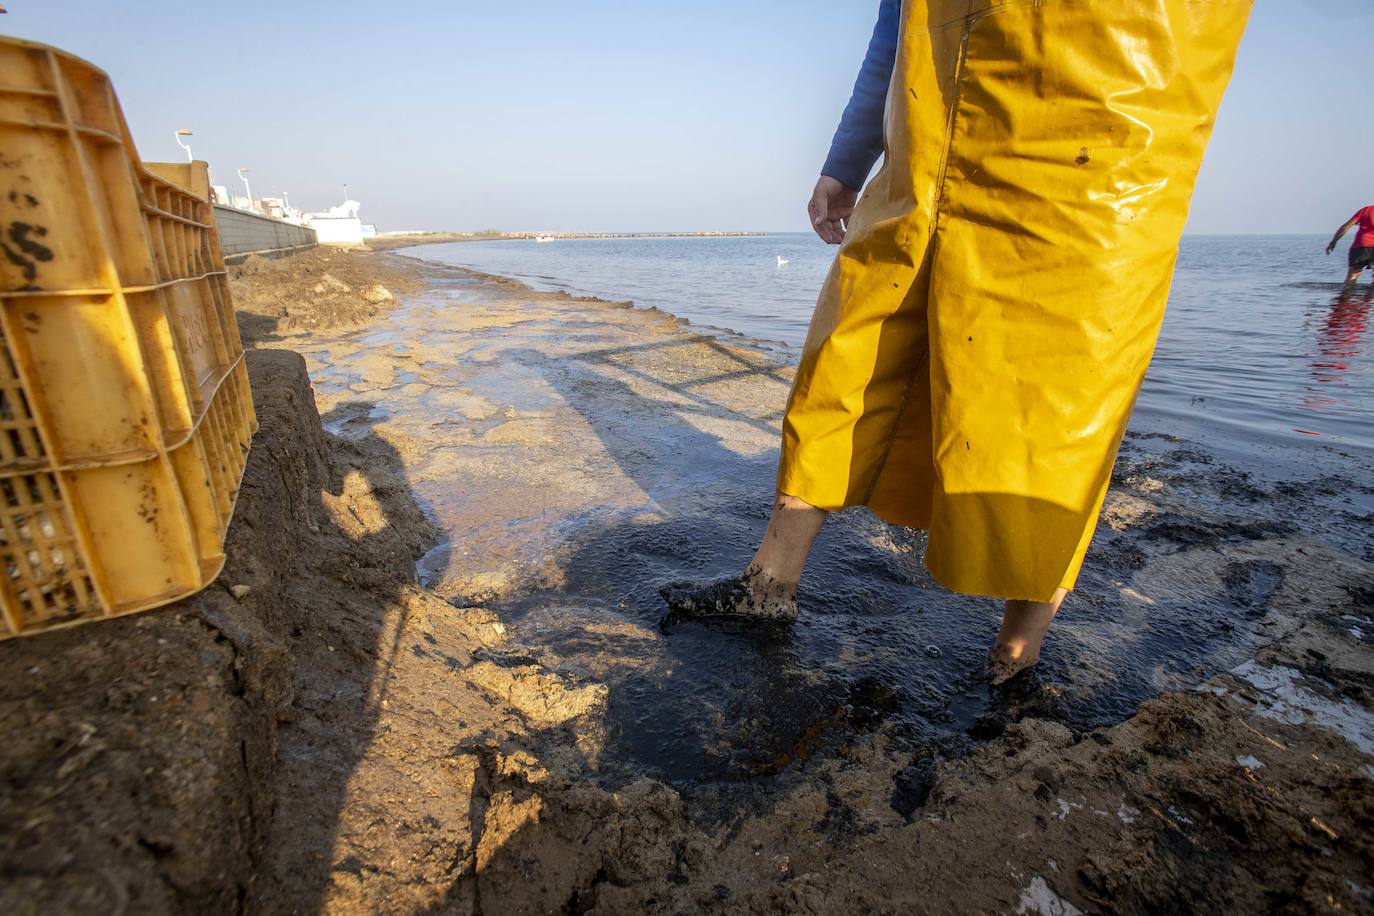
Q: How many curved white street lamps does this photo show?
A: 2